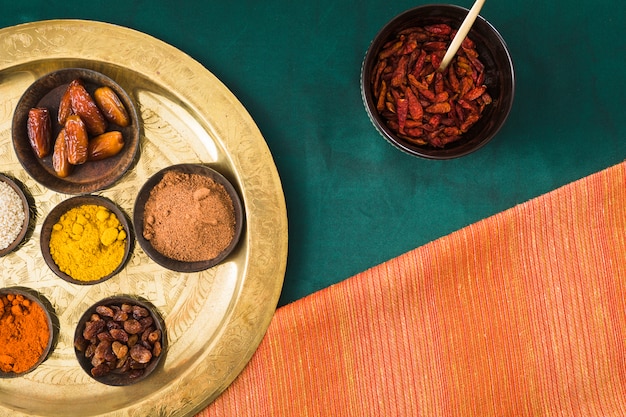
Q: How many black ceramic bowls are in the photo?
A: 1